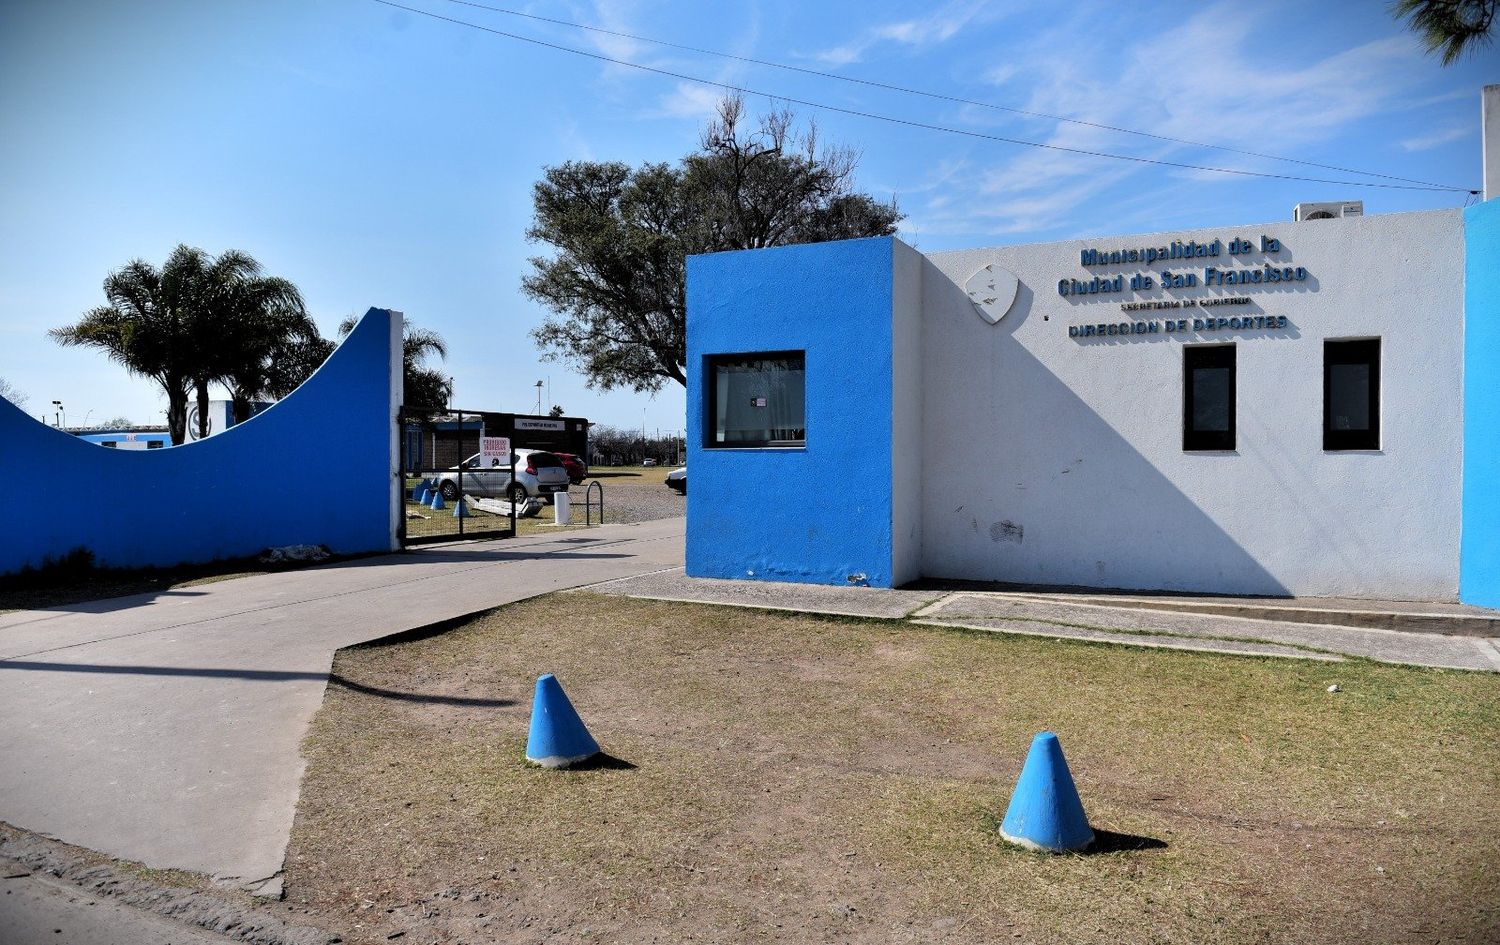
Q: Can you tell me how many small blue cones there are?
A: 5